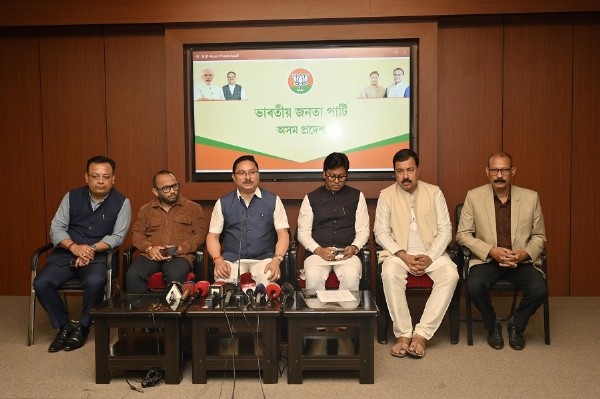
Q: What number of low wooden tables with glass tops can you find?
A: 3